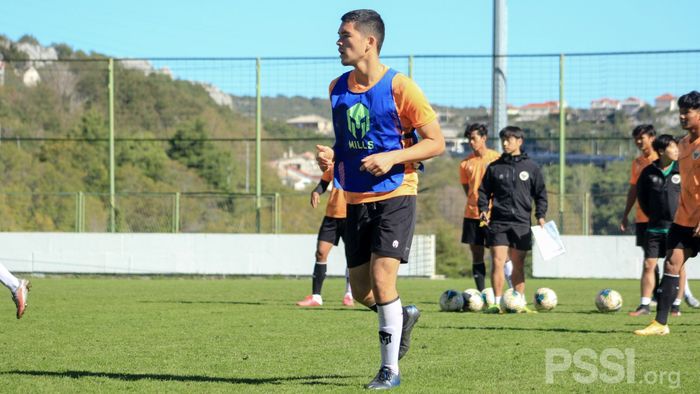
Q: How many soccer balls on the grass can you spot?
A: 6